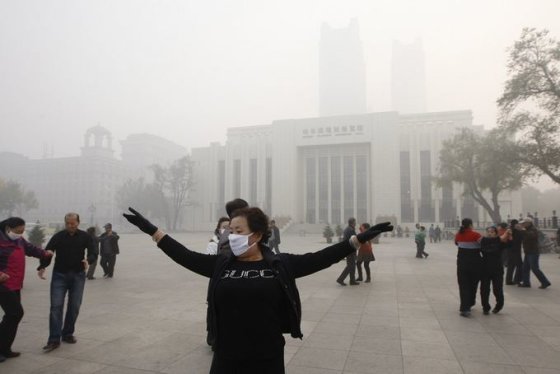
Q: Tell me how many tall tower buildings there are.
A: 2